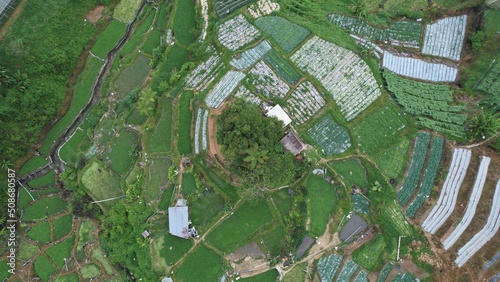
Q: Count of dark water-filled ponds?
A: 2